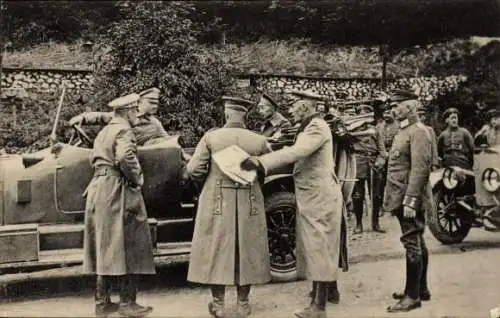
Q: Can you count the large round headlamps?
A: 2